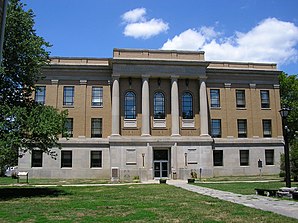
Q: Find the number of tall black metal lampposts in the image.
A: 1